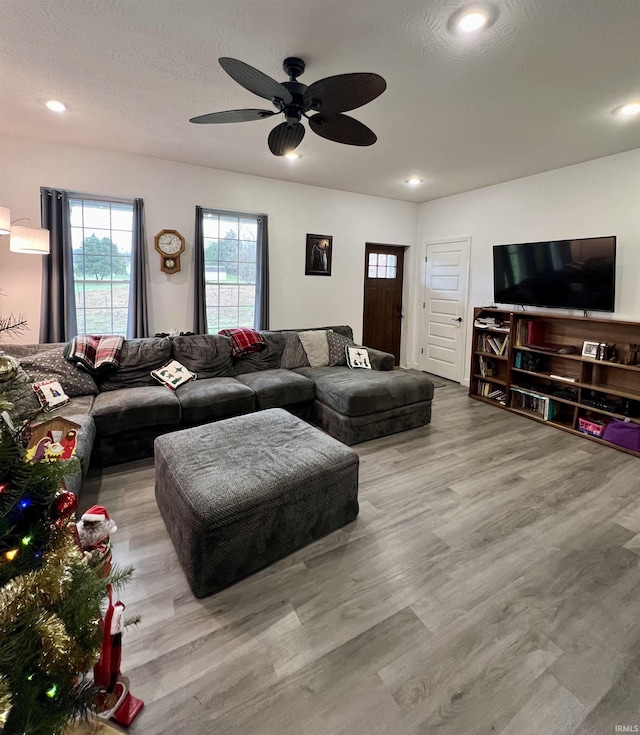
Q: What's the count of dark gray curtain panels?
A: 4